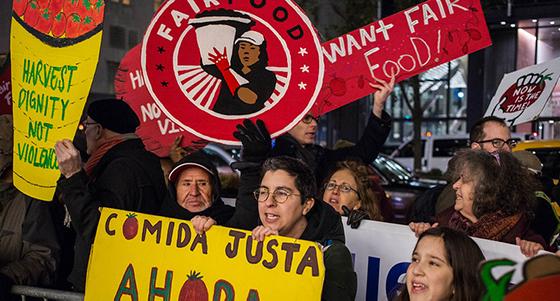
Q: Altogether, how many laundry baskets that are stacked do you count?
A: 0